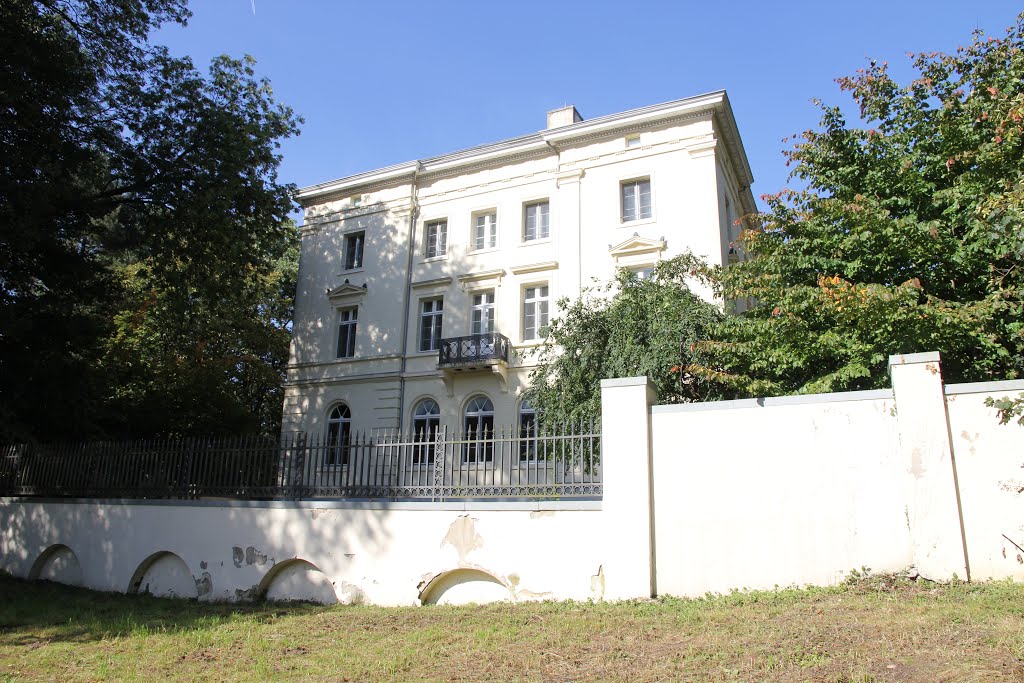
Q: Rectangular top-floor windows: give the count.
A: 5